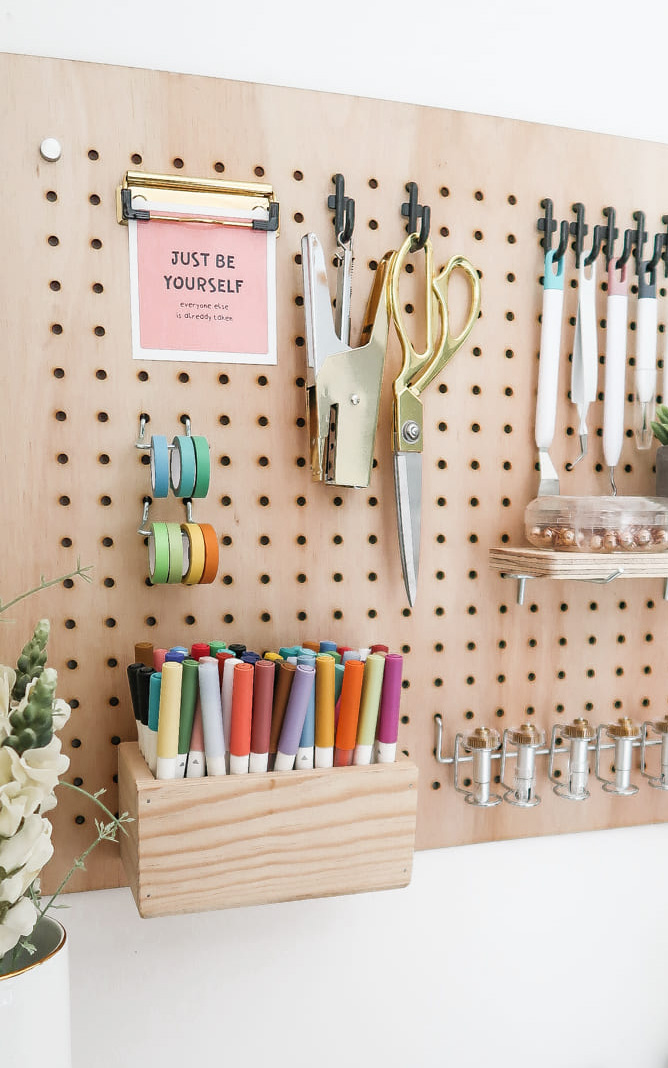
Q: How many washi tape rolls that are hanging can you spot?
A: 7